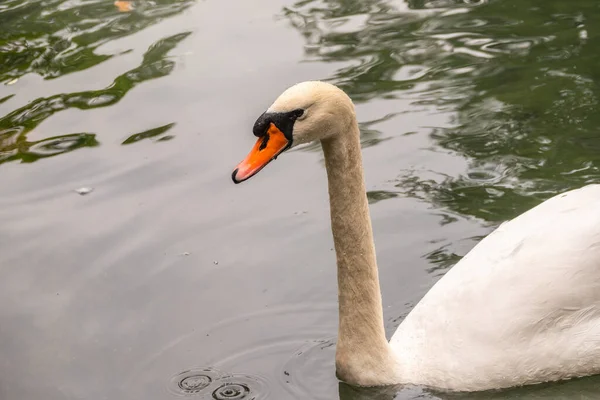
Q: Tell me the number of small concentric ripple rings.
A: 2